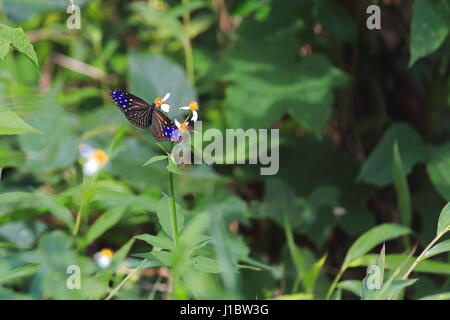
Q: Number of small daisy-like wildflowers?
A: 5